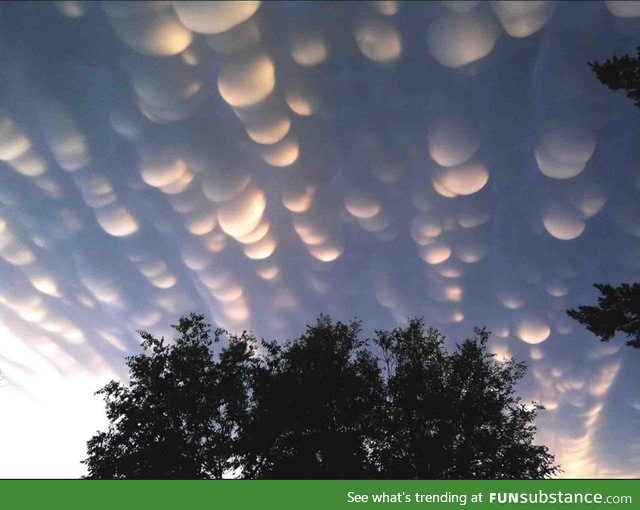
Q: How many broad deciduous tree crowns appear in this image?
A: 3